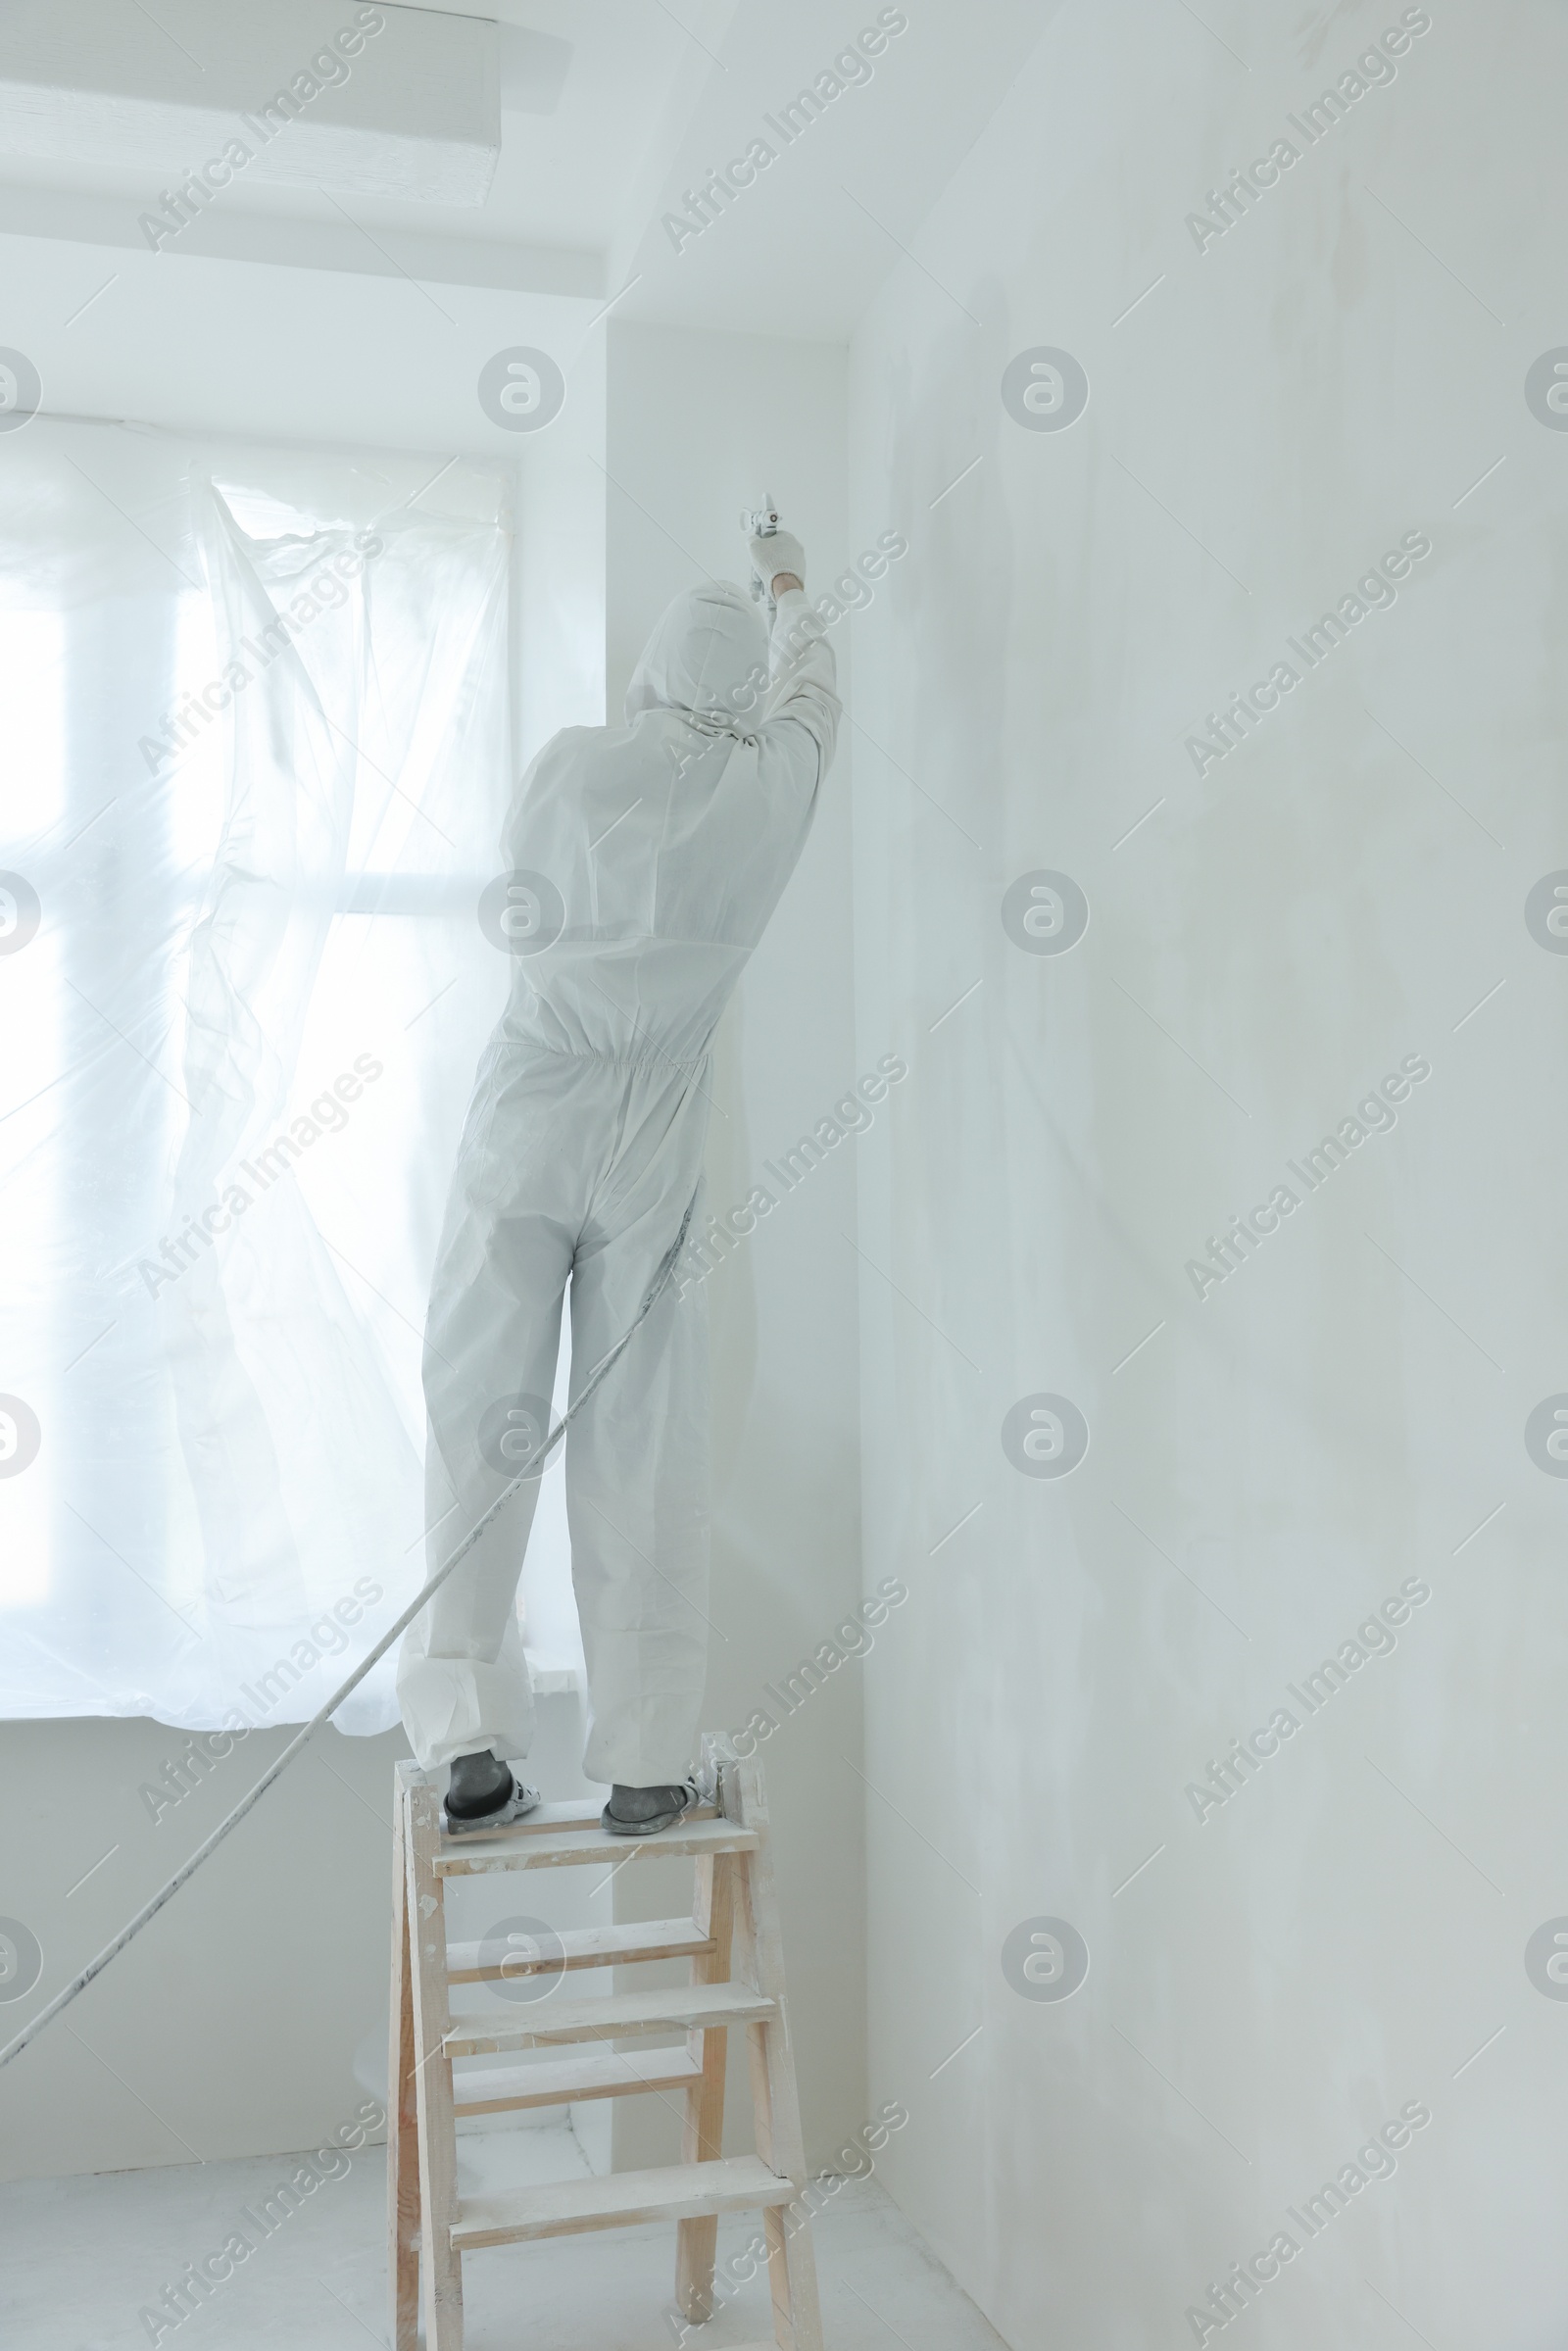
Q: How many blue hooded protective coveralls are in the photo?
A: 0